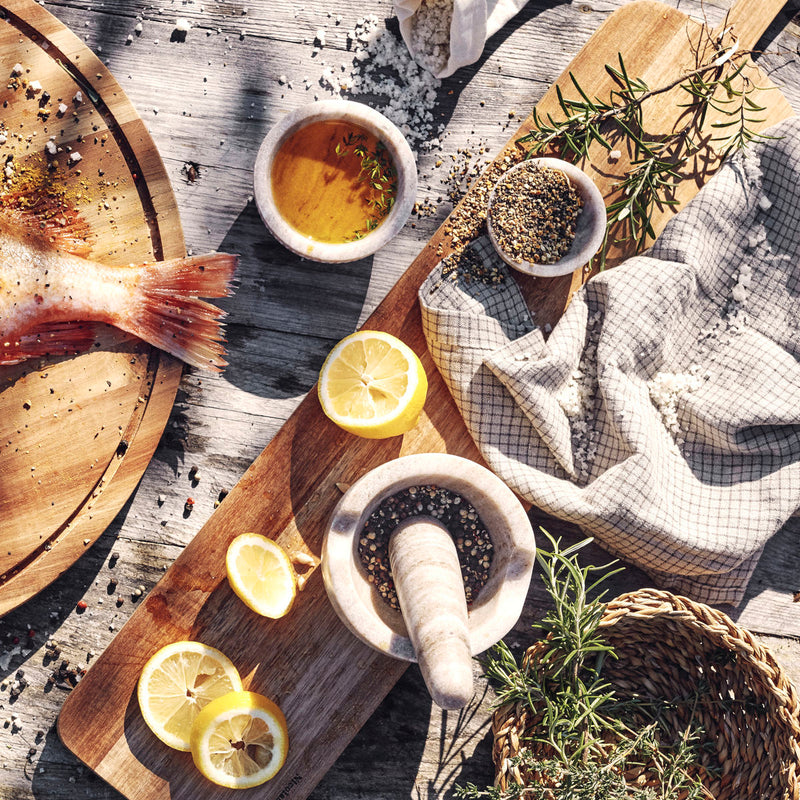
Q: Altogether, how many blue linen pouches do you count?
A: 0